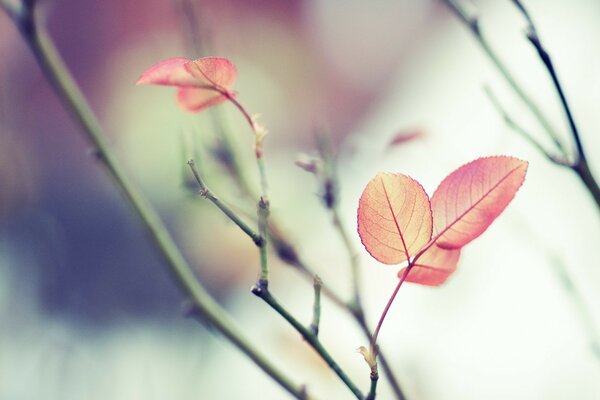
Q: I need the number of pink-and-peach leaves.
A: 6